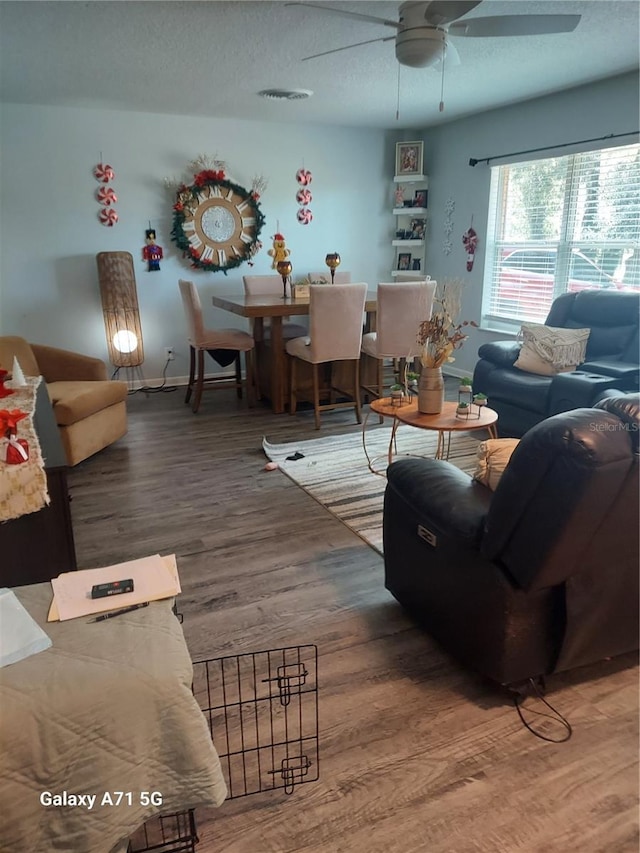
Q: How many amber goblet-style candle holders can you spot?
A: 2